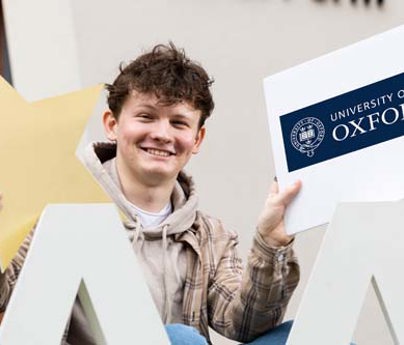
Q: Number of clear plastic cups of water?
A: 0